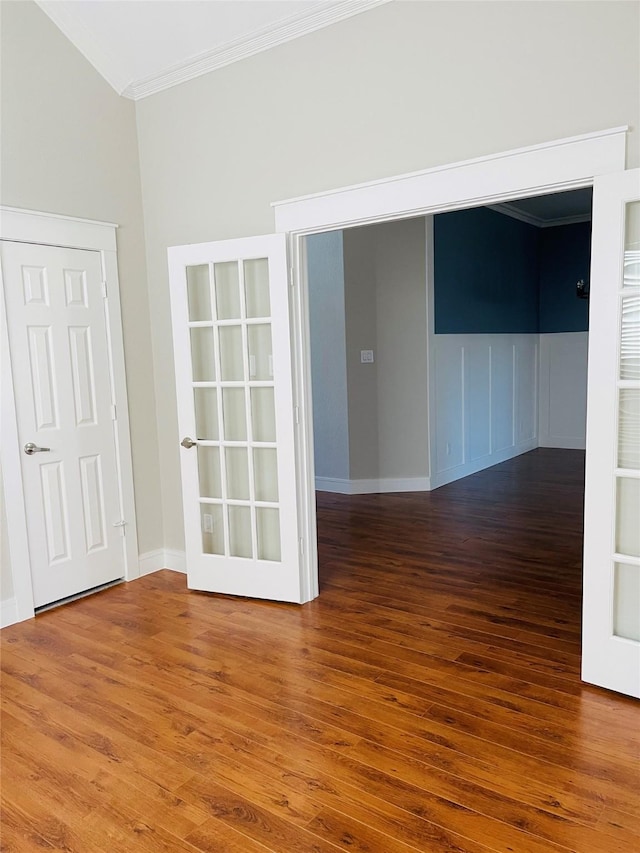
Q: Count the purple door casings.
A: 0